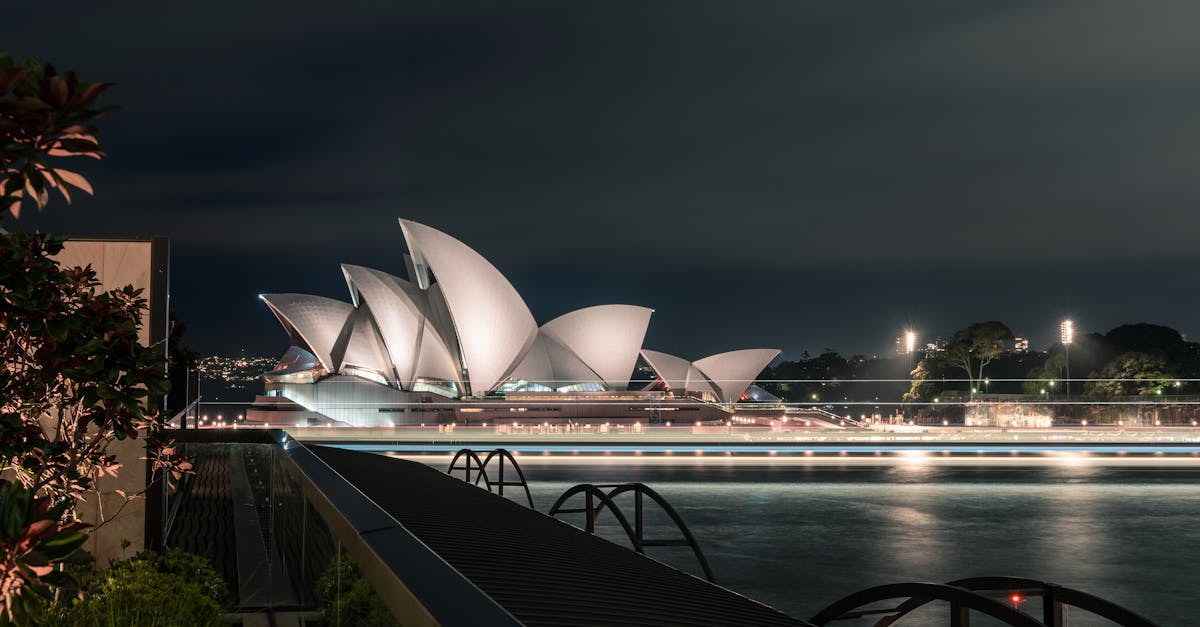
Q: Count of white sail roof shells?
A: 6